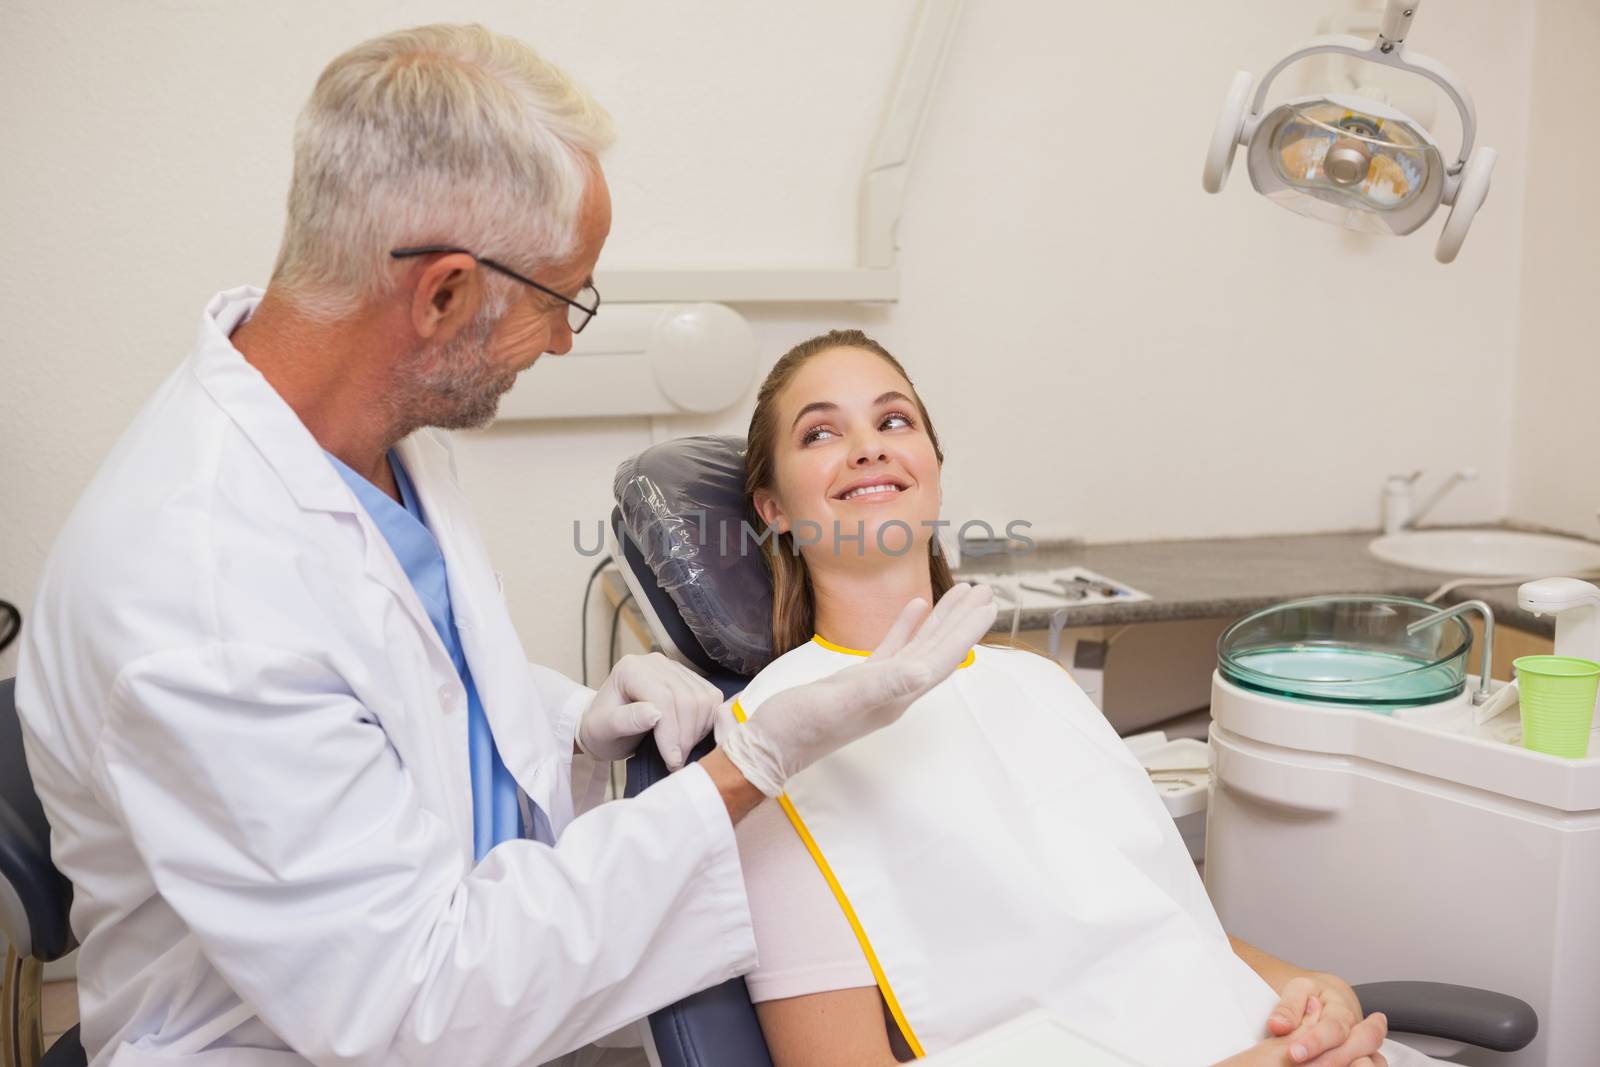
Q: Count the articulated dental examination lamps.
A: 1